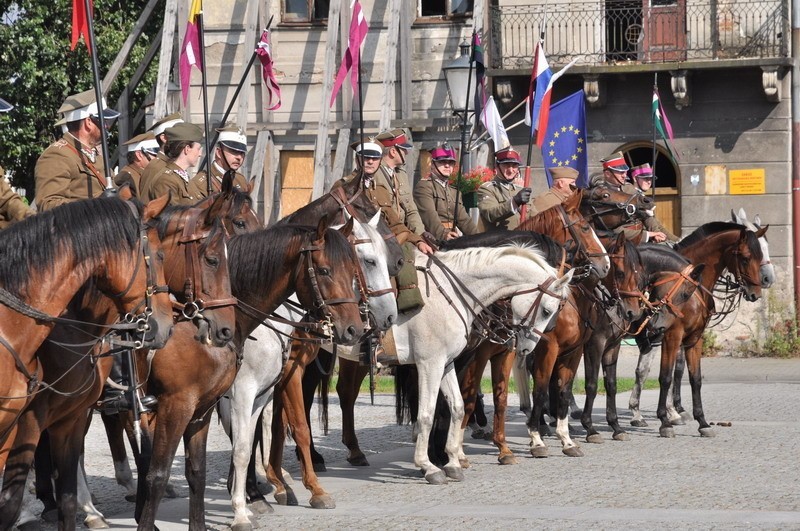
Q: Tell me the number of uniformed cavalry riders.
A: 13